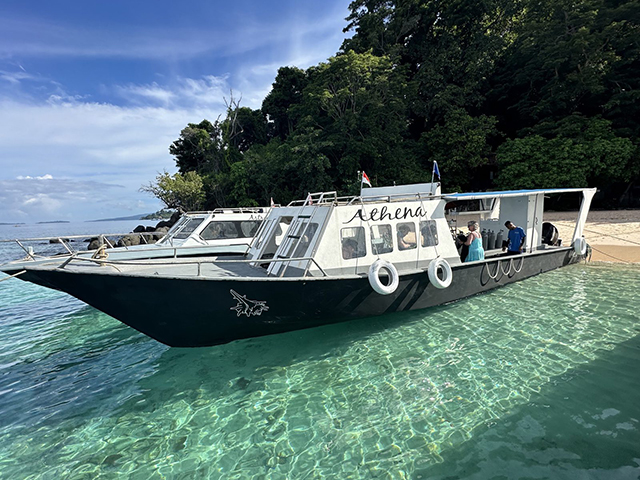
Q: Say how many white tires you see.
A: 3